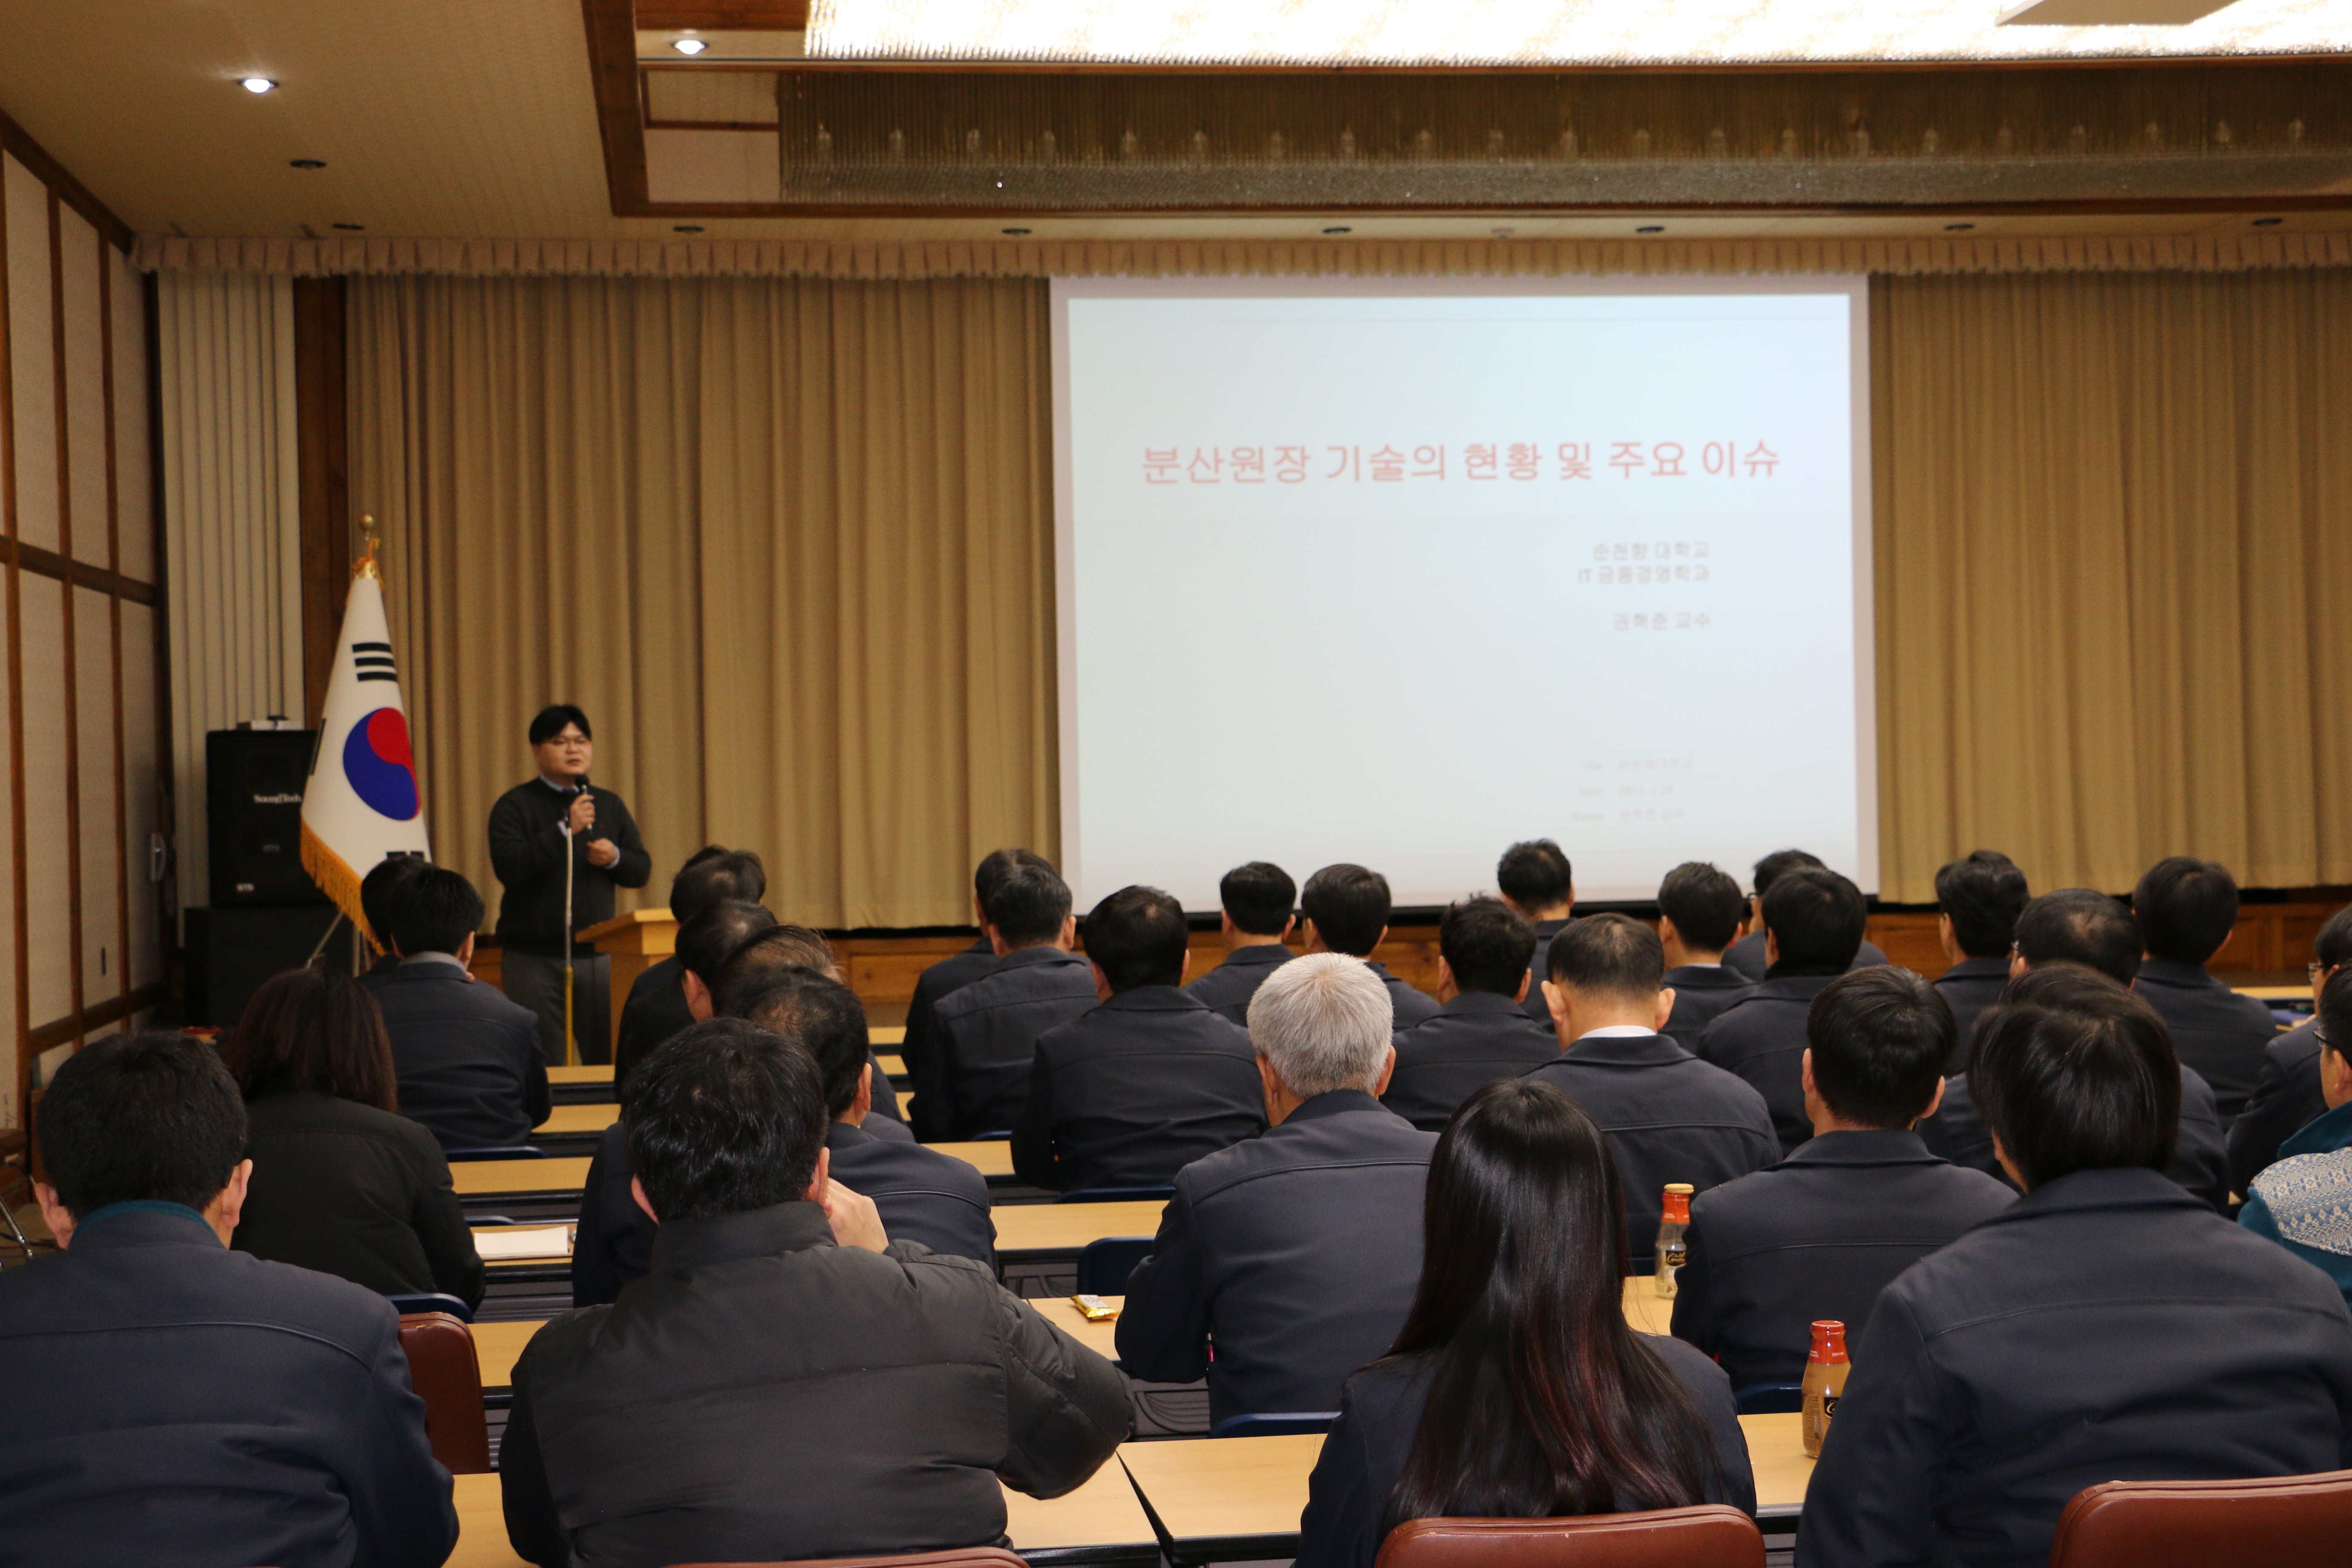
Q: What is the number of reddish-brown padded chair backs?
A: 4